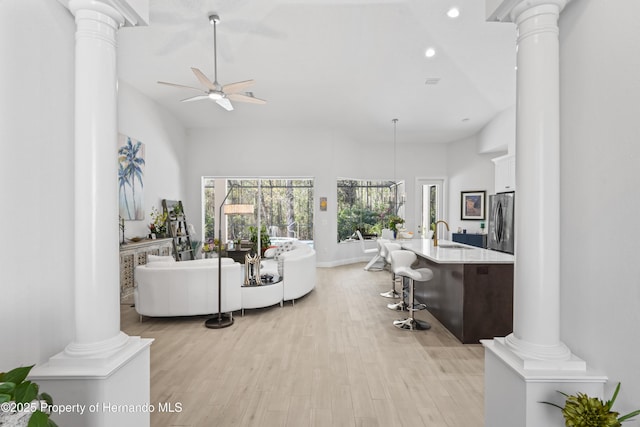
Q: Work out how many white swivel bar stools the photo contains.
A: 3